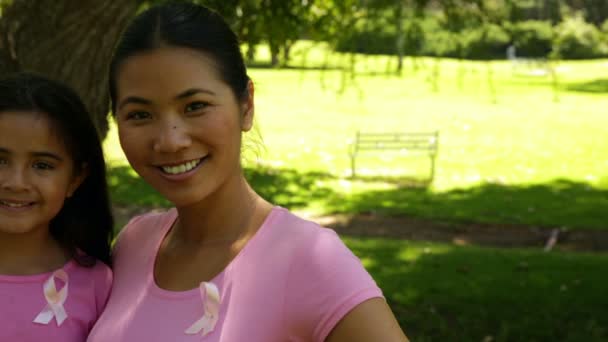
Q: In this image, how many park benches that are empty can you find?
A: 1